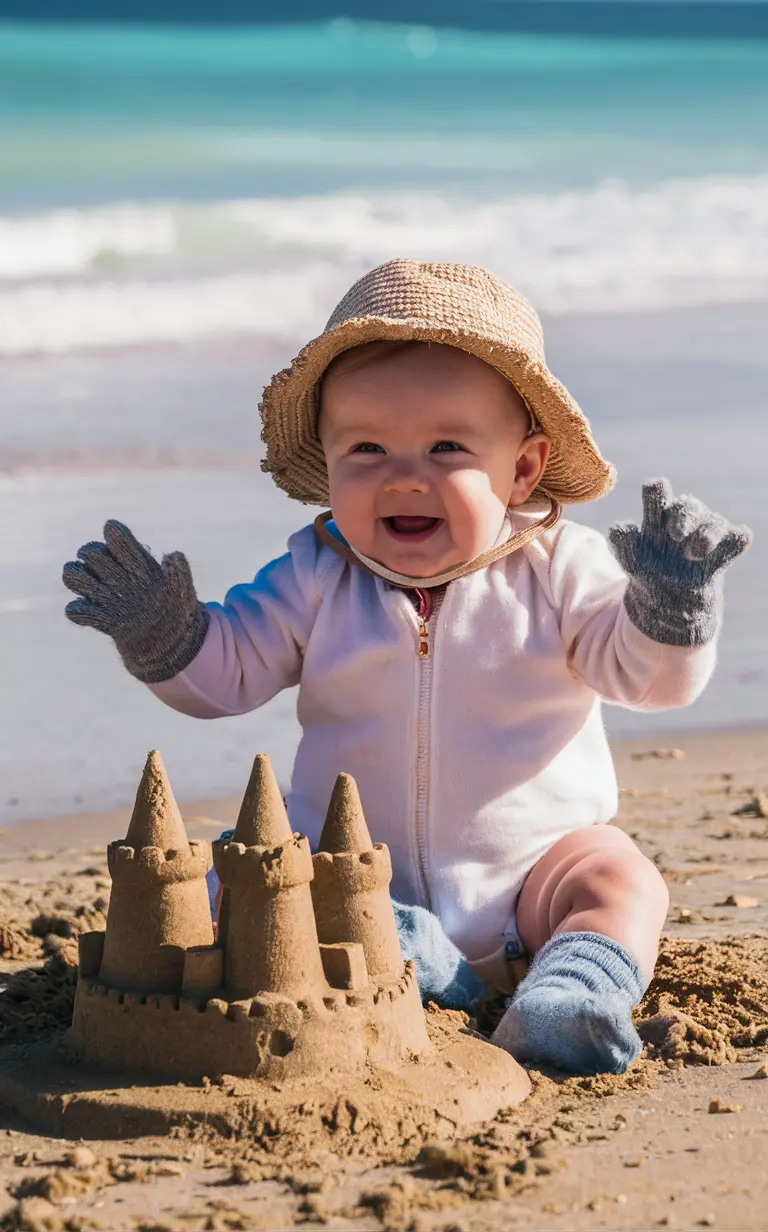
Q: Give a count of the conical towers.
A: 3